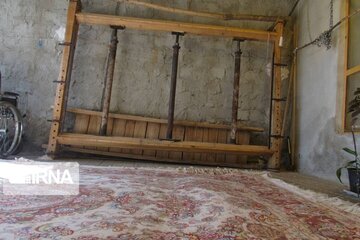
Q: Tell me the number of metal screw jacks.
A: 3